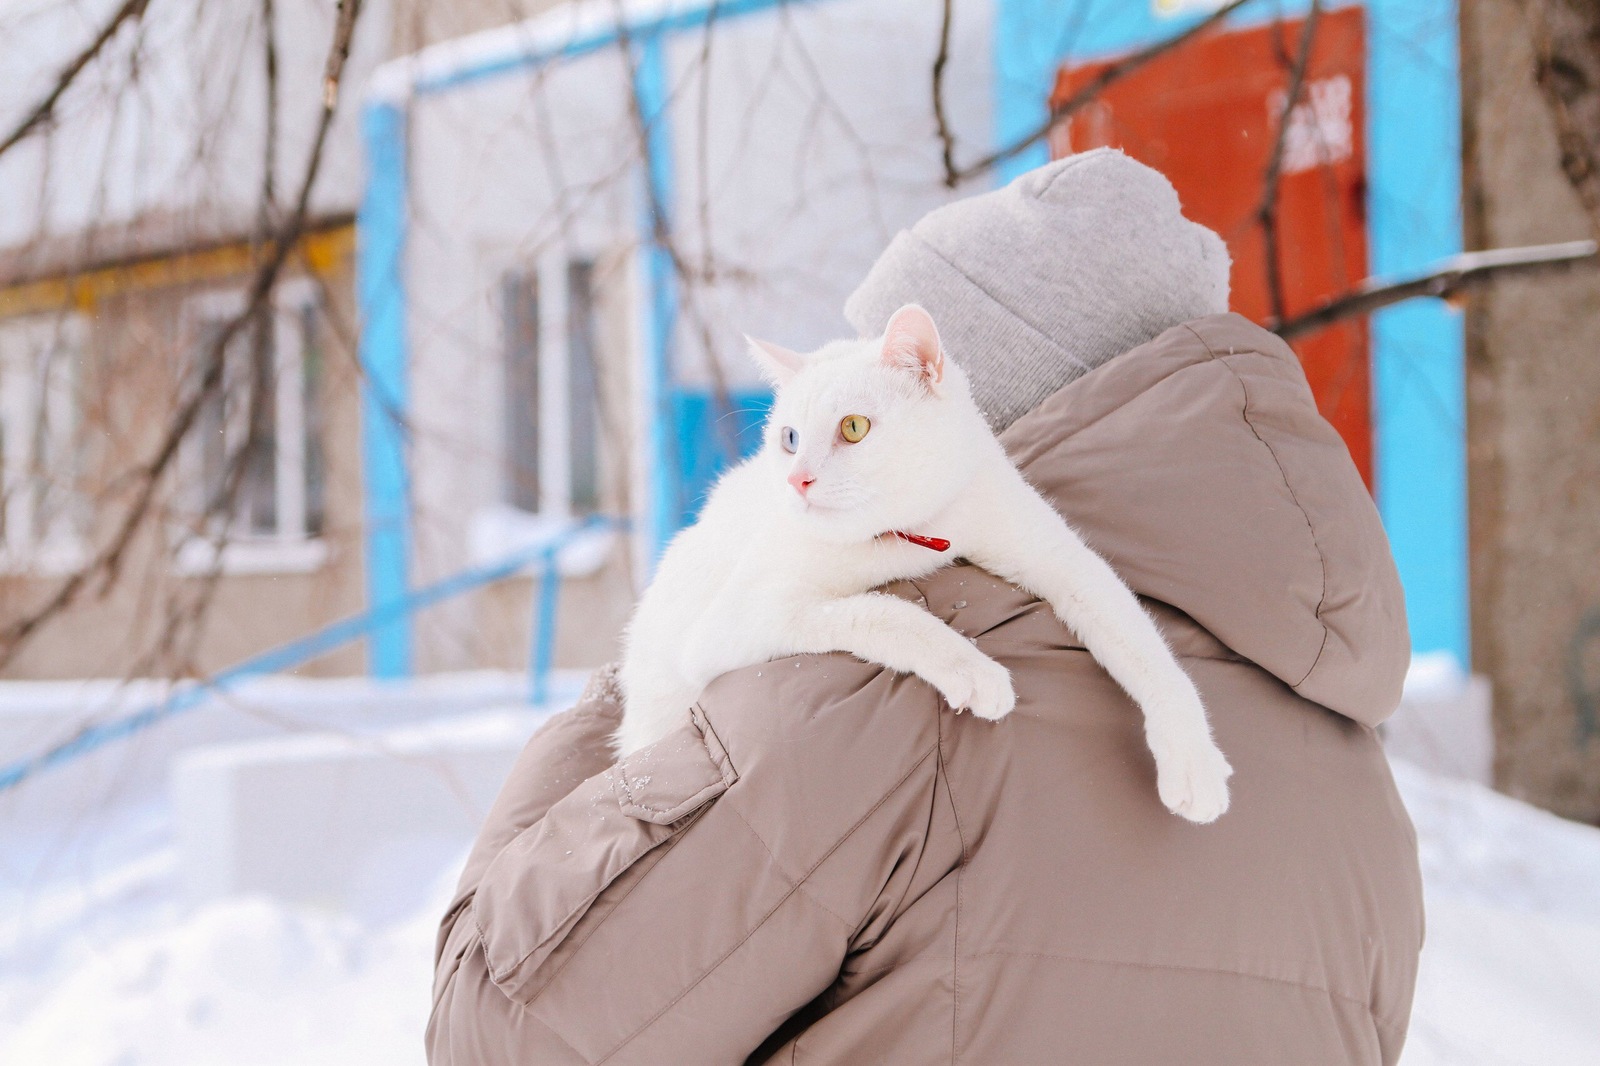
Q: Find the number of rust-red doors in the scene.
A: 1